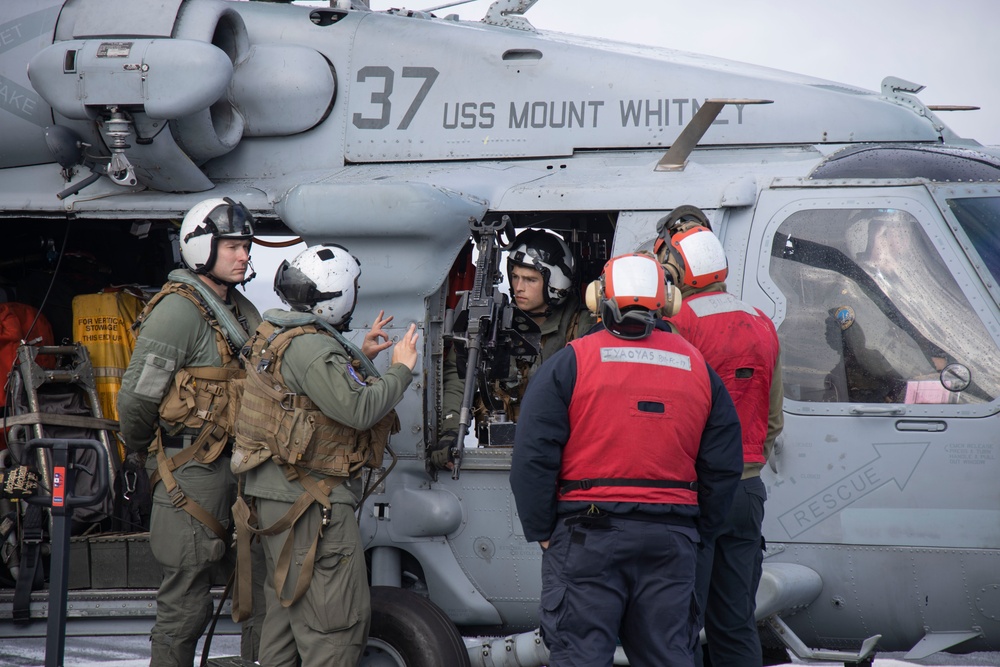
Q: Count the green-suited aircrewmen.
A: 3